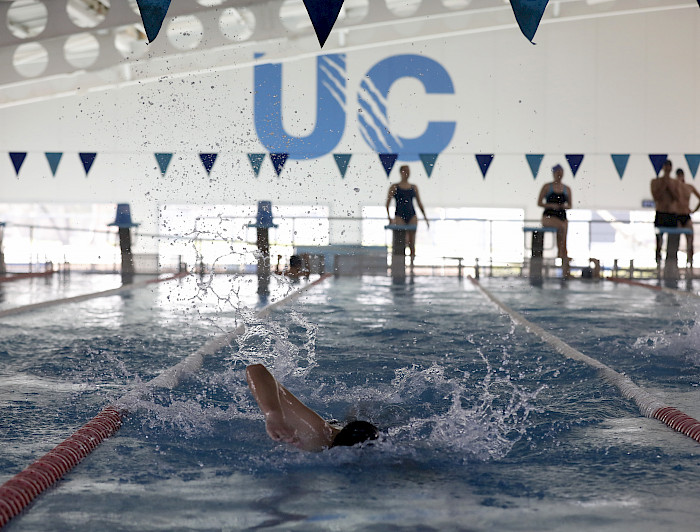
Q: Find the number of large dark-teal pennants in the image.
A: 2